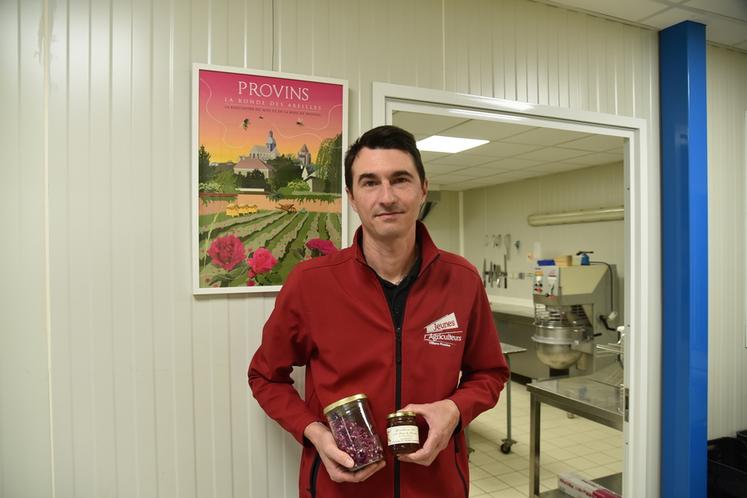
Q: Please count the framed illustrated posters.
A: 1